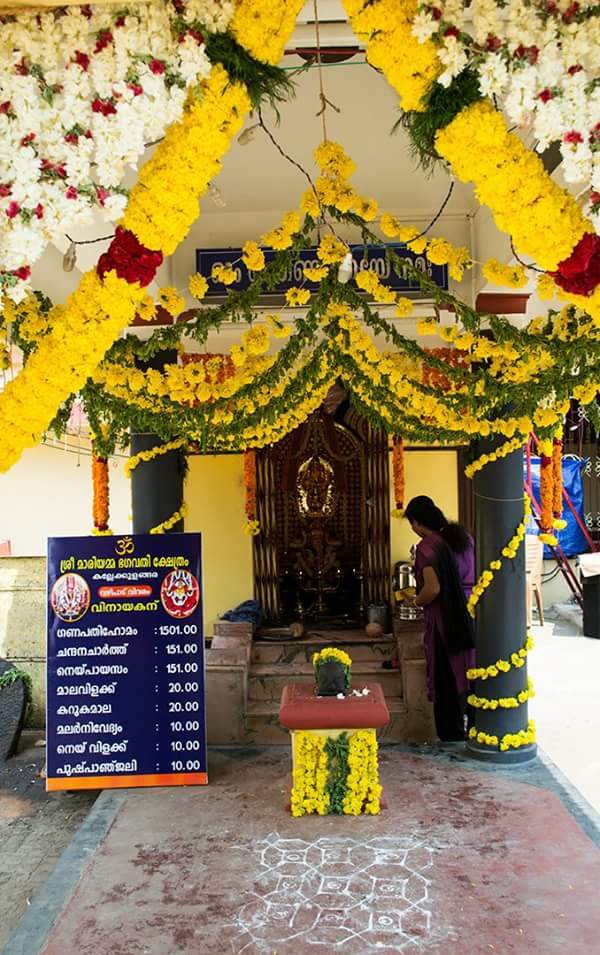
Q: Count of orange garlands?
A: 5